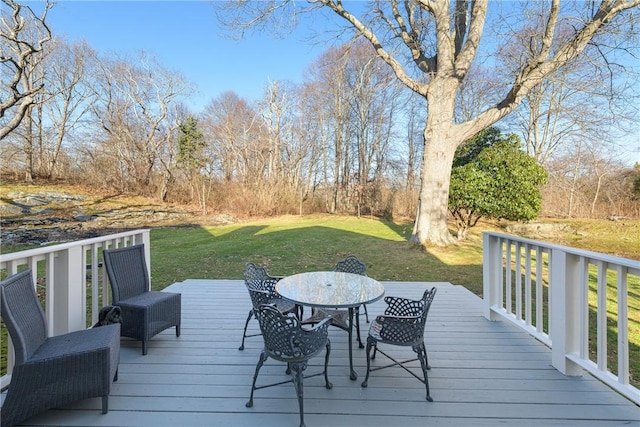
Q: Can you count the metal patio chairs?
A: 4